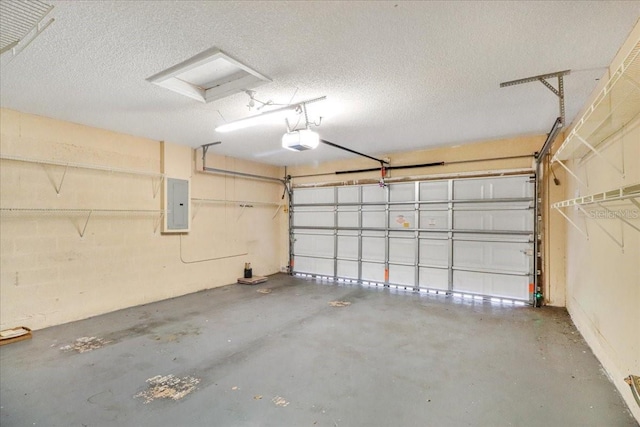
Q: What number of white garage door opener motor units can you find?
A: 1